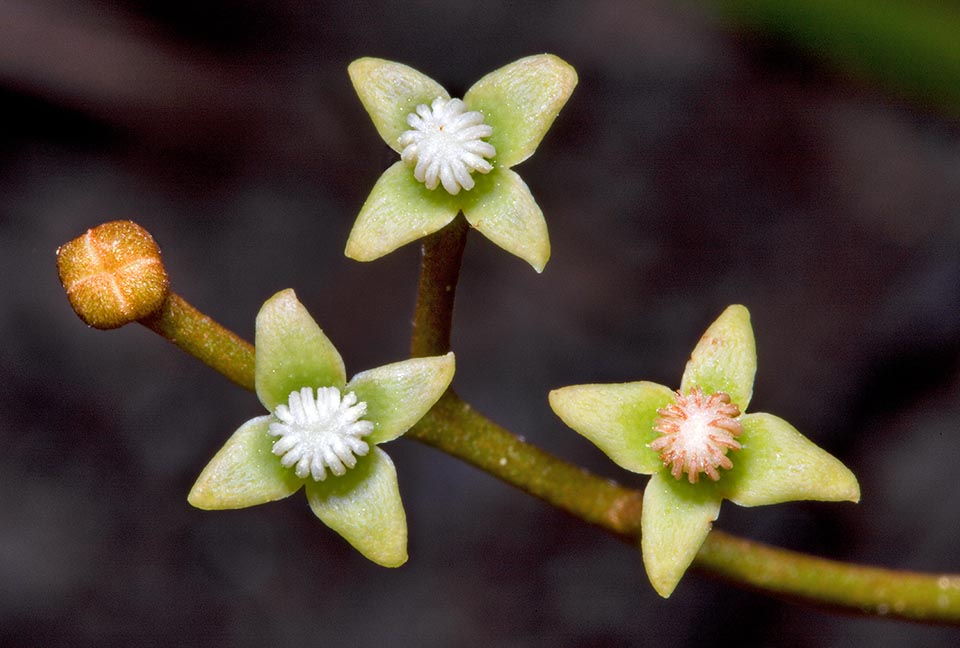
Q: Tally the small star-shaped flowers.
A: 3